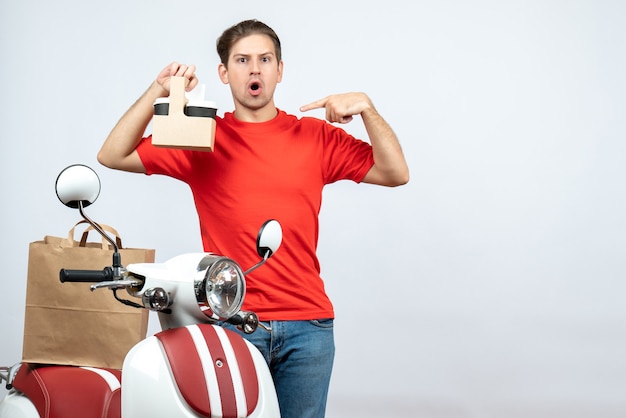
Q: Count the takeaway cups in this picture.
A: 2